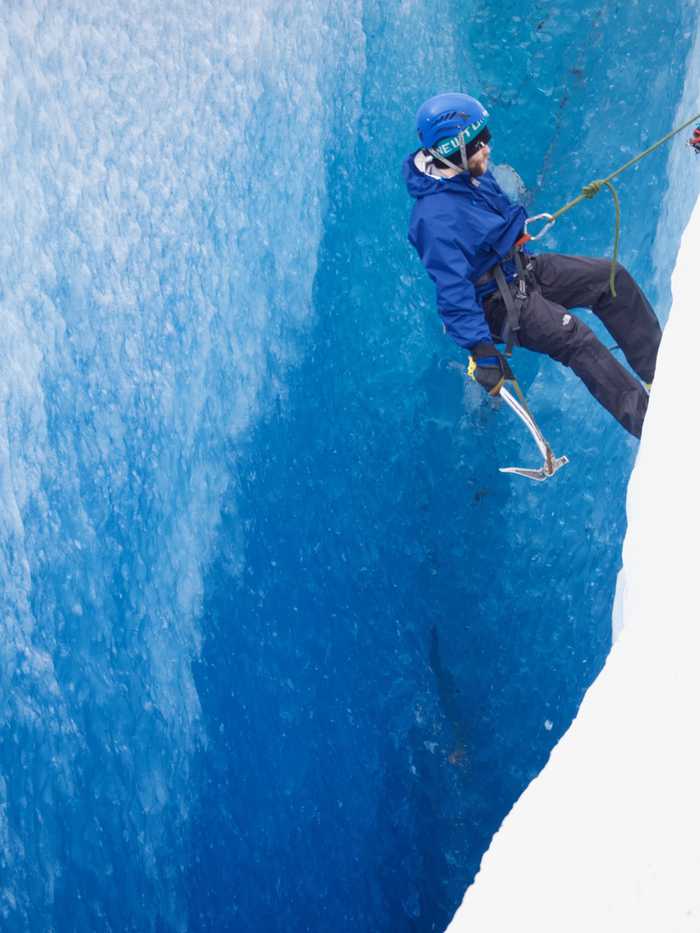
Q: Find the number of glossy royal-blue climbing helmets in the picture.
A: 1